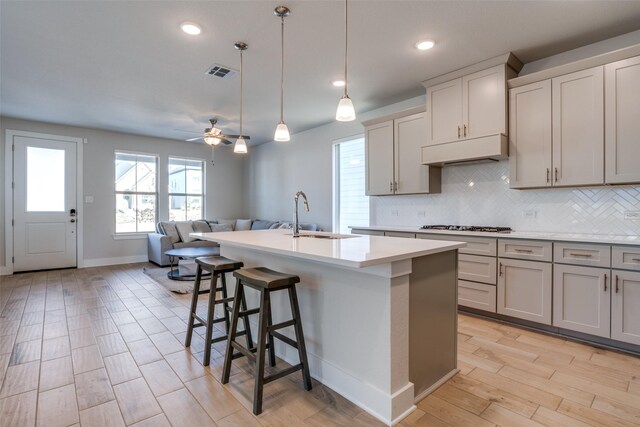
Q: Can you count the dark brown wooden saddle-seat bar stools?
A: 2